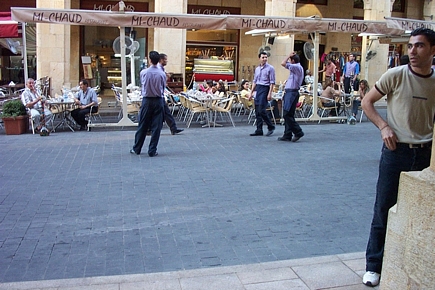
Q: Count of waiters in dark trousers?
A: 4